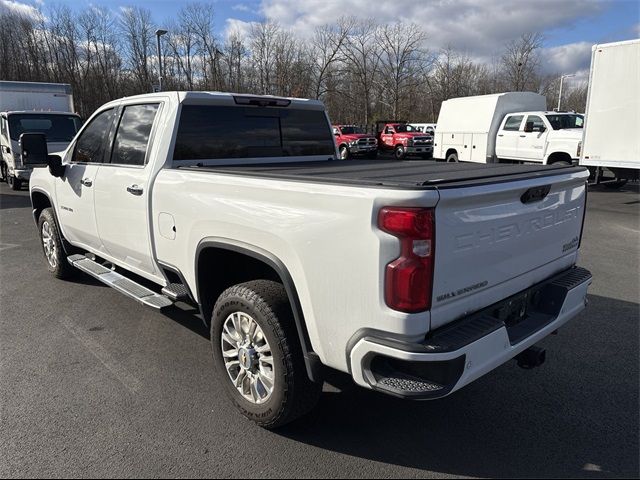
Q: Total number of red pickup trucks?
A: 2